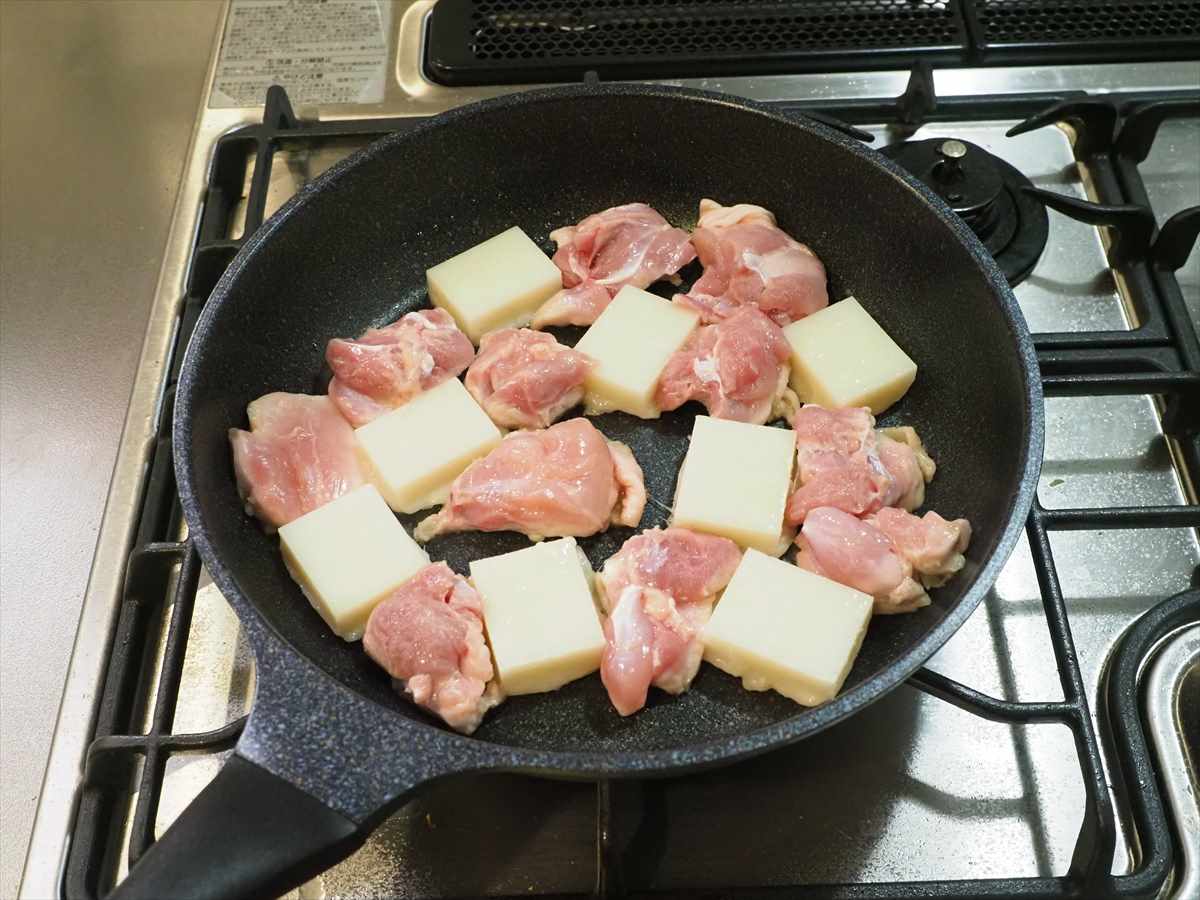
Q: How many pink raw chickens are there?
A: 11